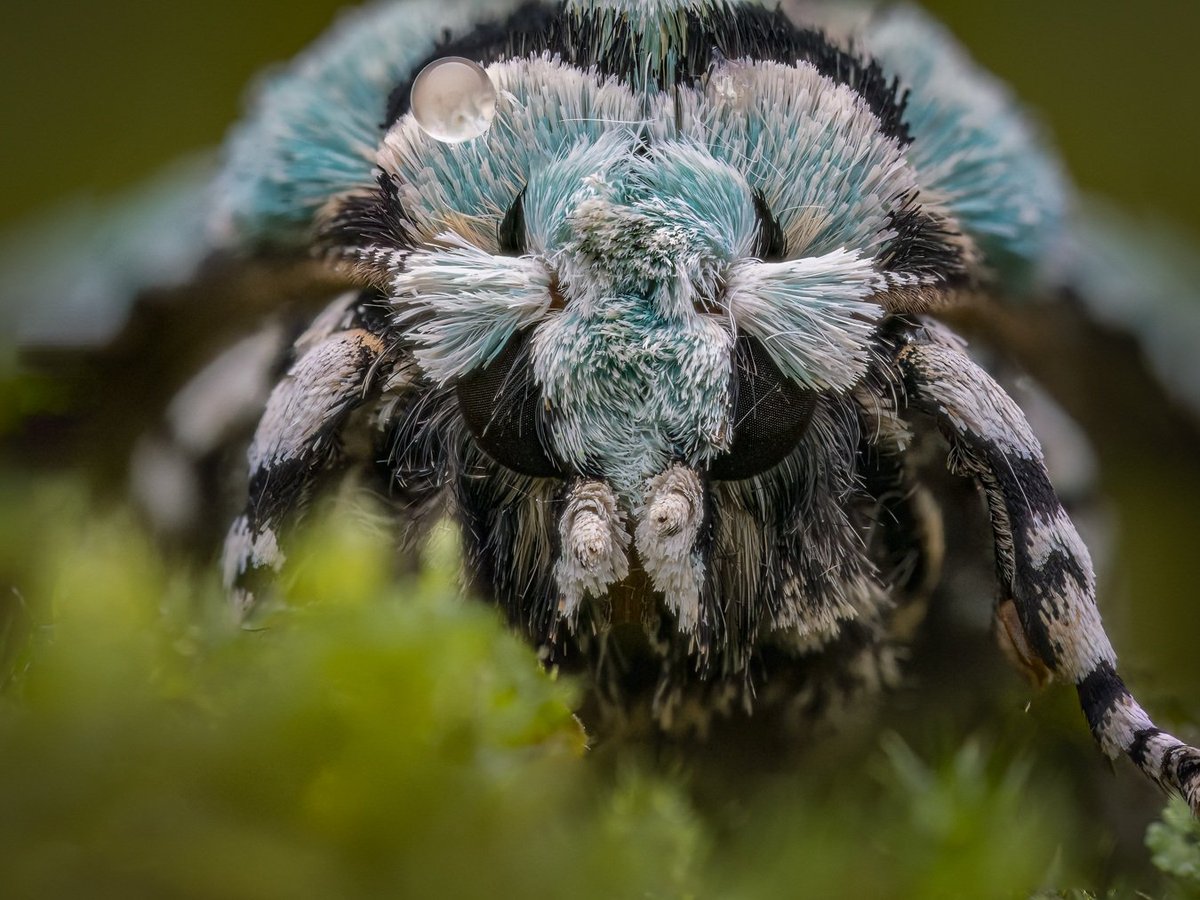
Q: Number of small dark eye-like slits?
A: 2